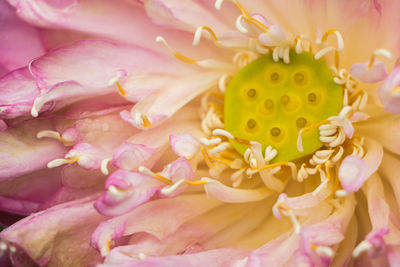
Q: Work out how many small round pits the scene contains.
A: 9